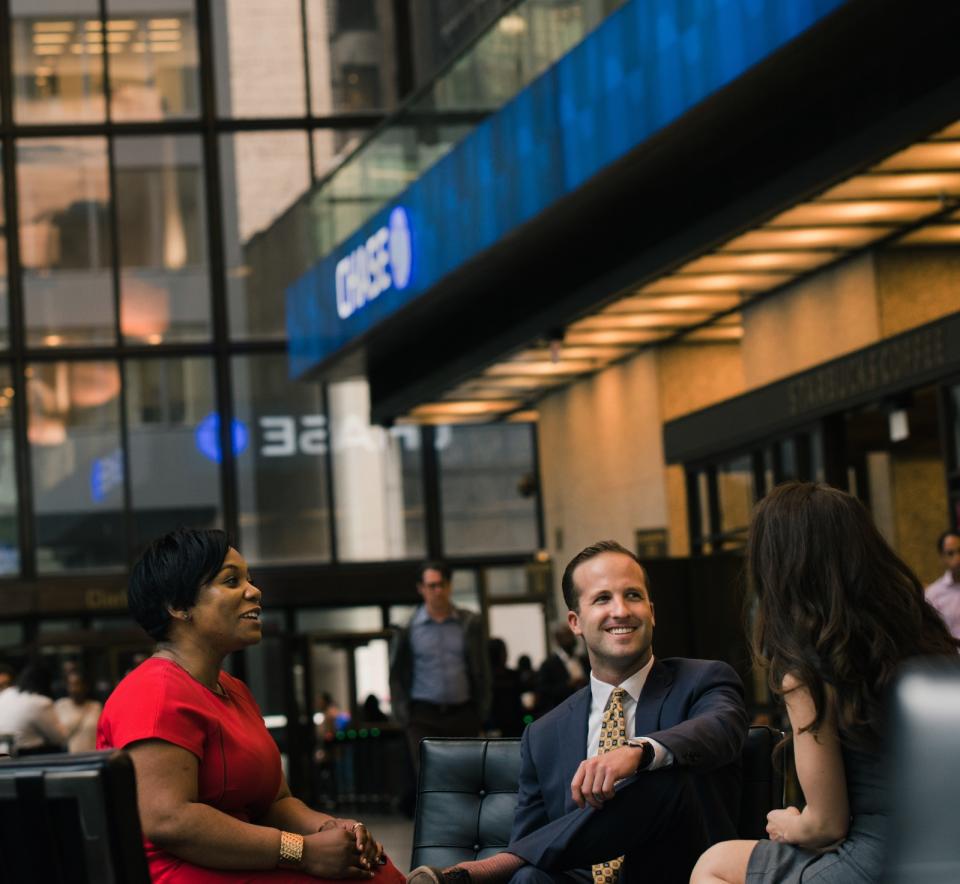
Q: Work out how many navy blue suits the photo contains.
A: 1